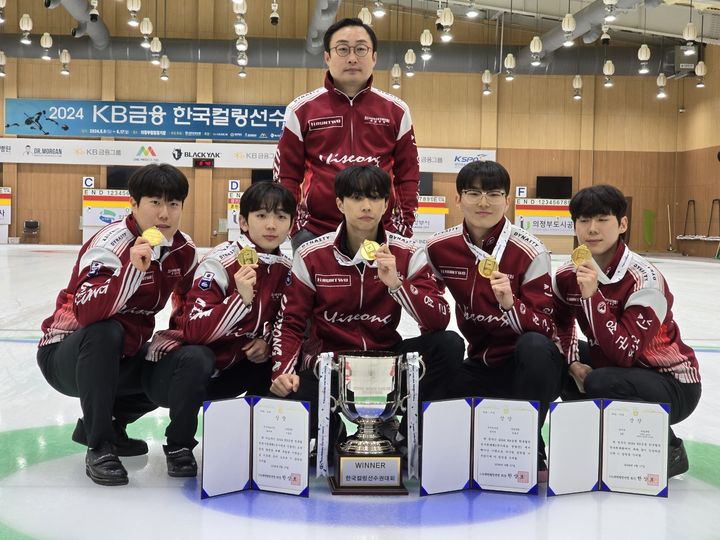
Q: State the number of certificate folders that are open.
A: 3